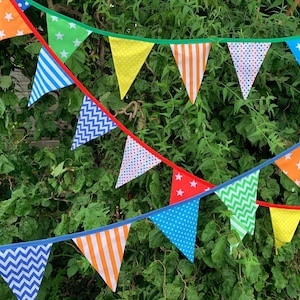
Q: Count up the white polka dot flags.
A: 2